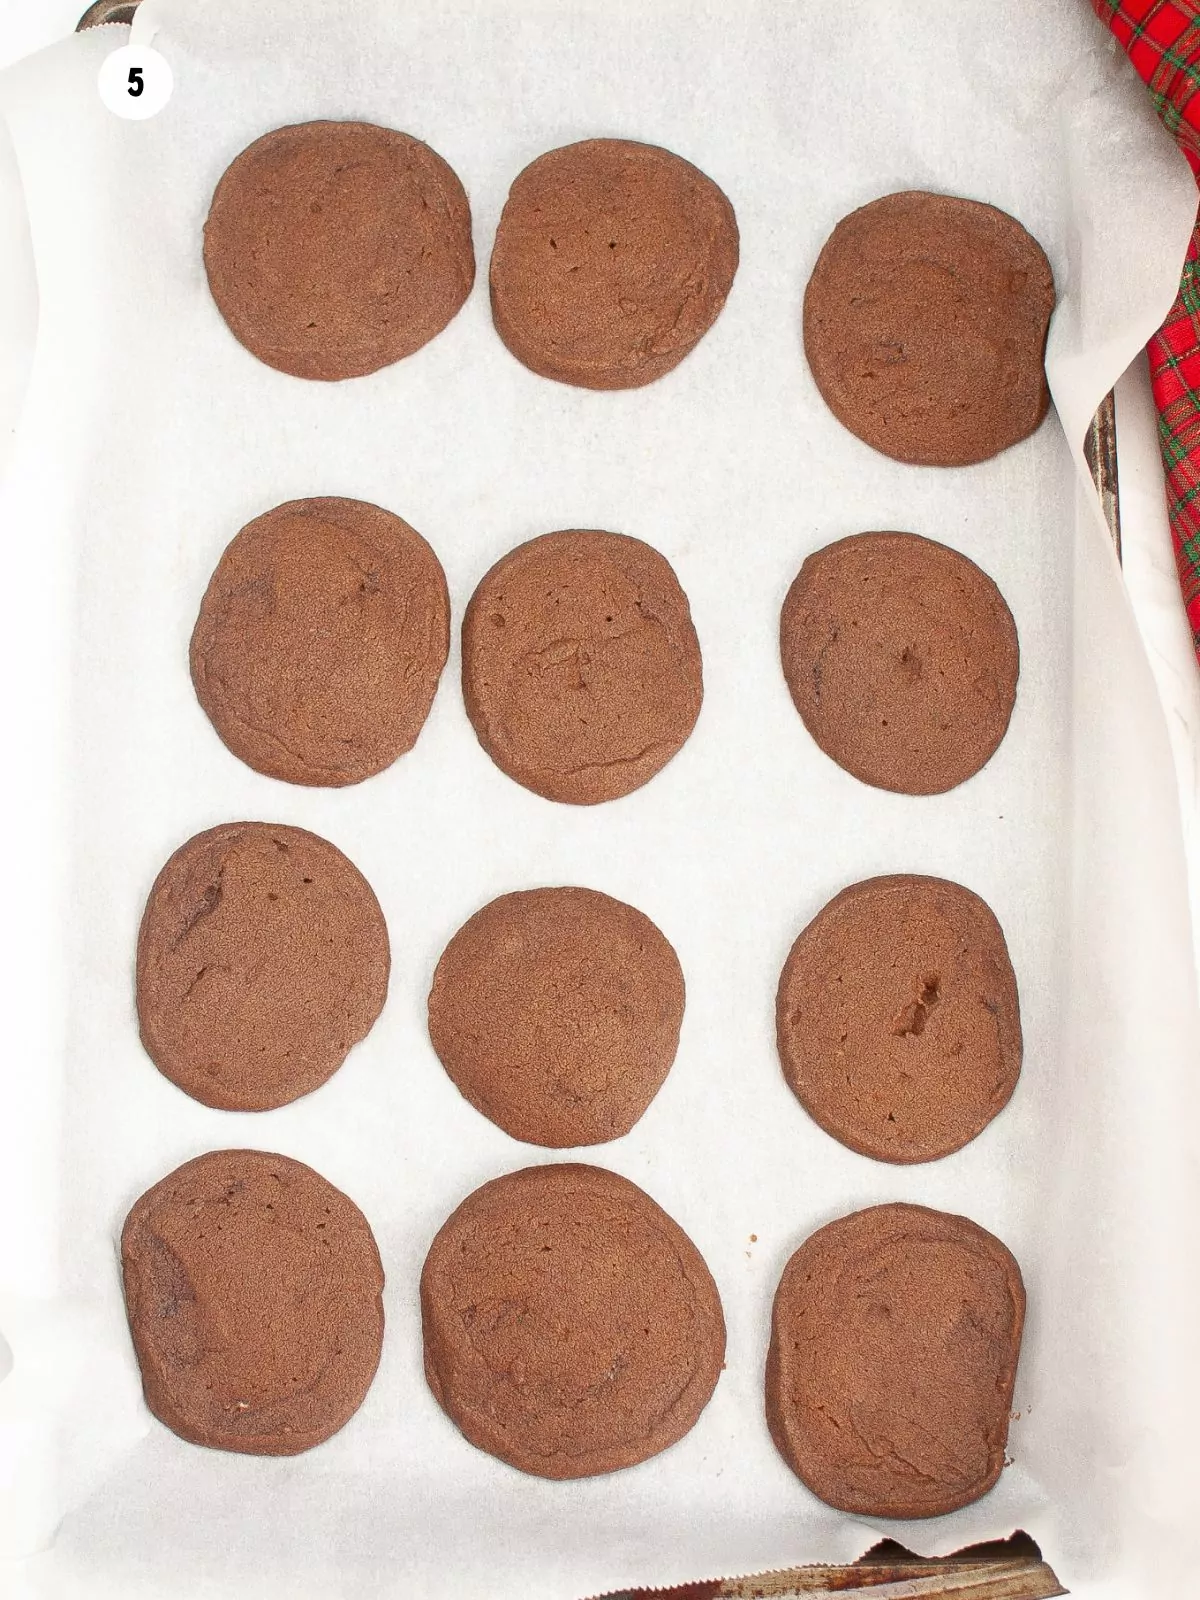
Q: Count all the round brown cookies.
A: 12